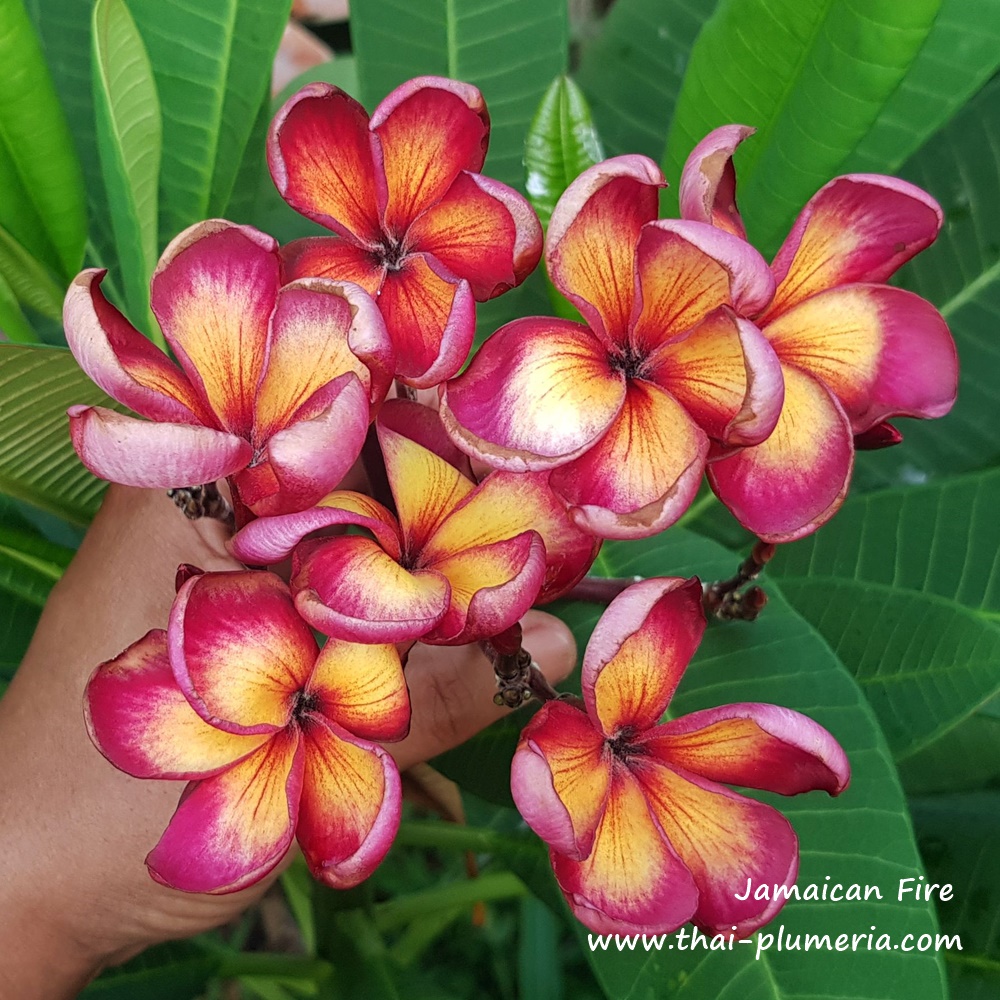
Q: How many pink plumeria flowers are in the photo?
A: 7